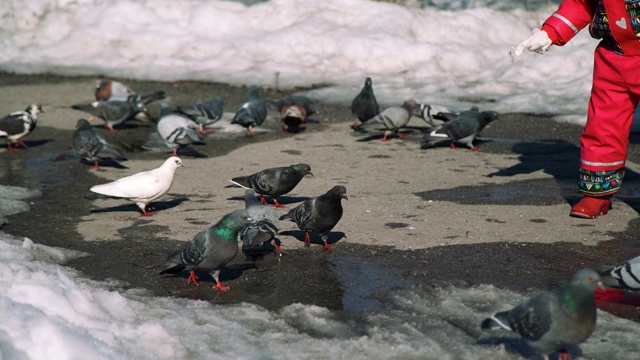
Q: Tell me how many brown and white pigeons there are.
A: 2